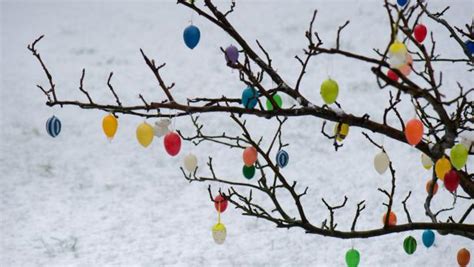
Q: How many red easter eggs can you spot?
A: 5